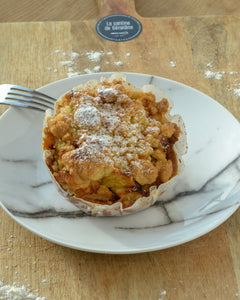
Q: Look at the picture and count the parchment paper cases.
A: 1